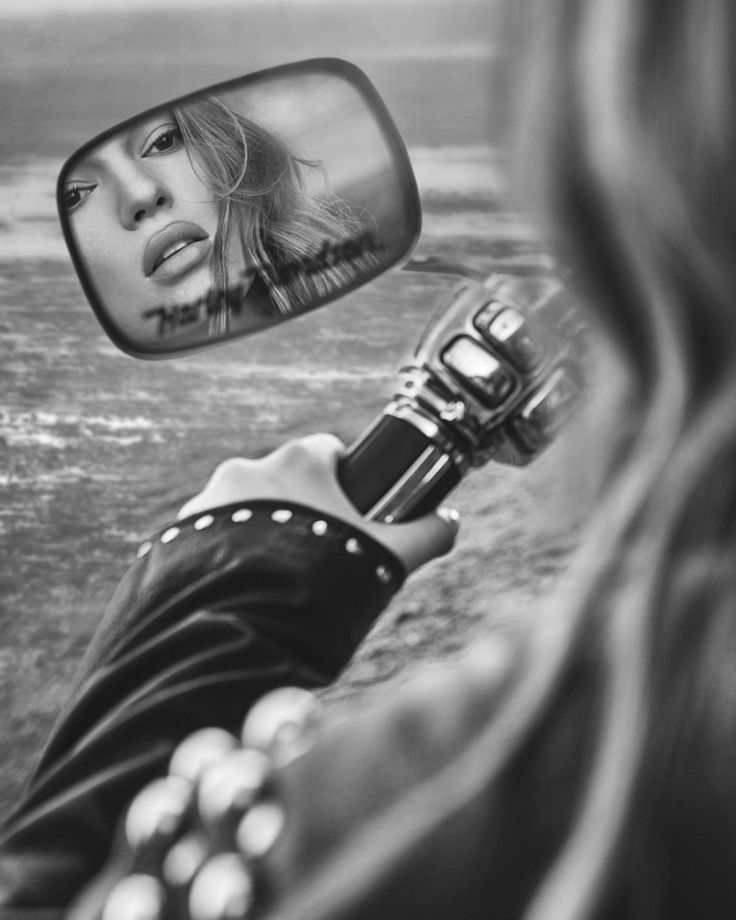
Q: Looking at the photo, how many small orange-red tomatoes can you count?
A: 0